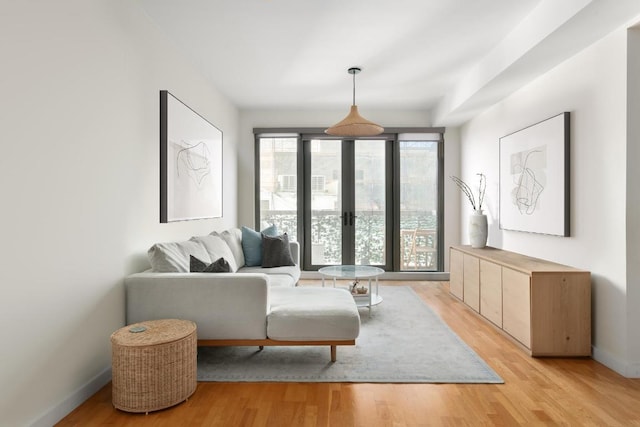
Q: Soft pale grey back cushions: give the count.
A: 3